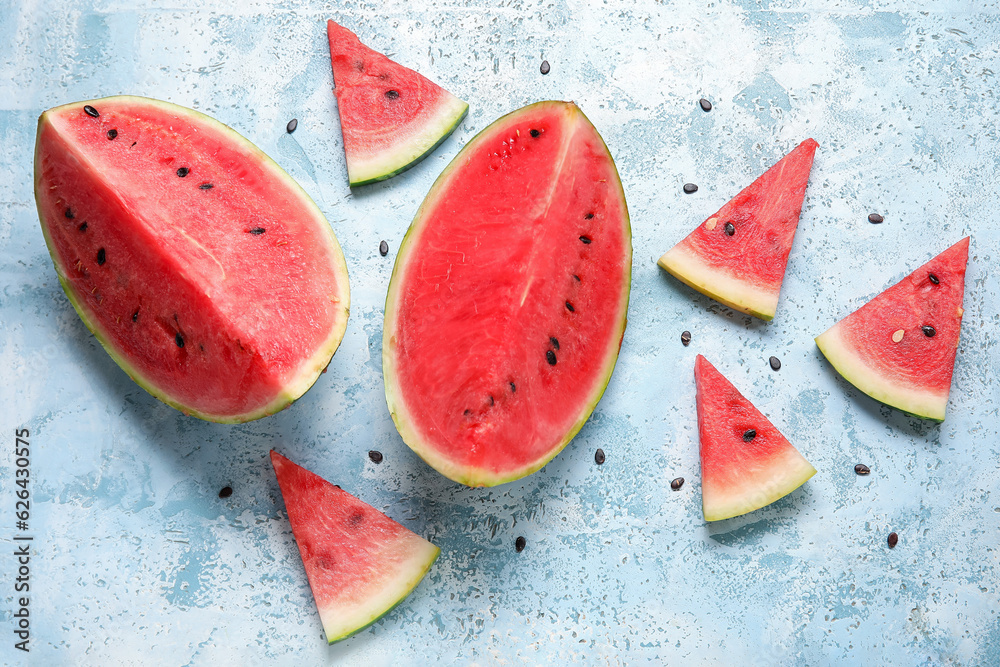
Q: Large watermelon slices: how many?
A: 2